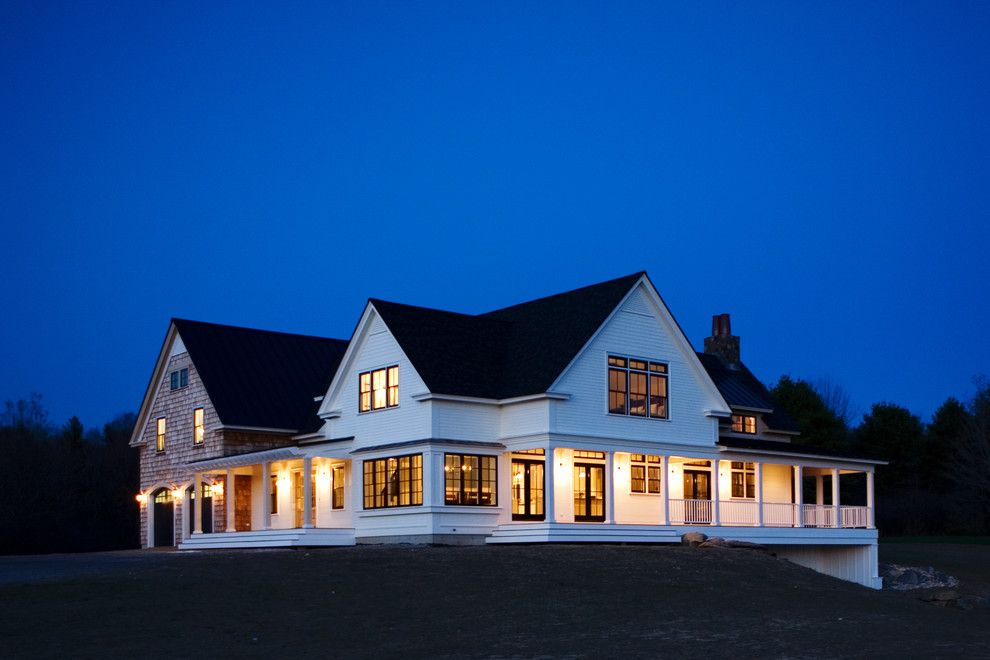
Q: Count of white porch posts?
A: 13